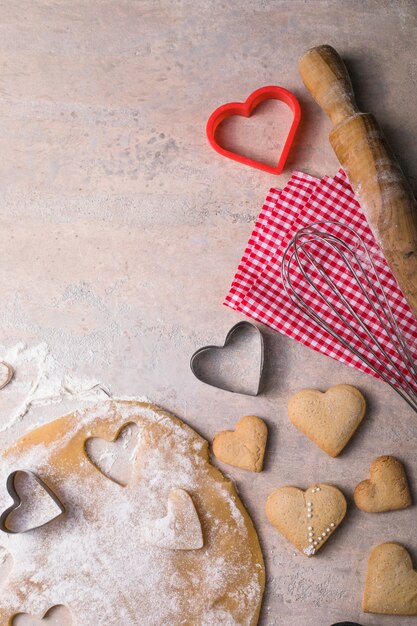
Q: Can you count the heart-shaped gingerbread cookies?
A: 5